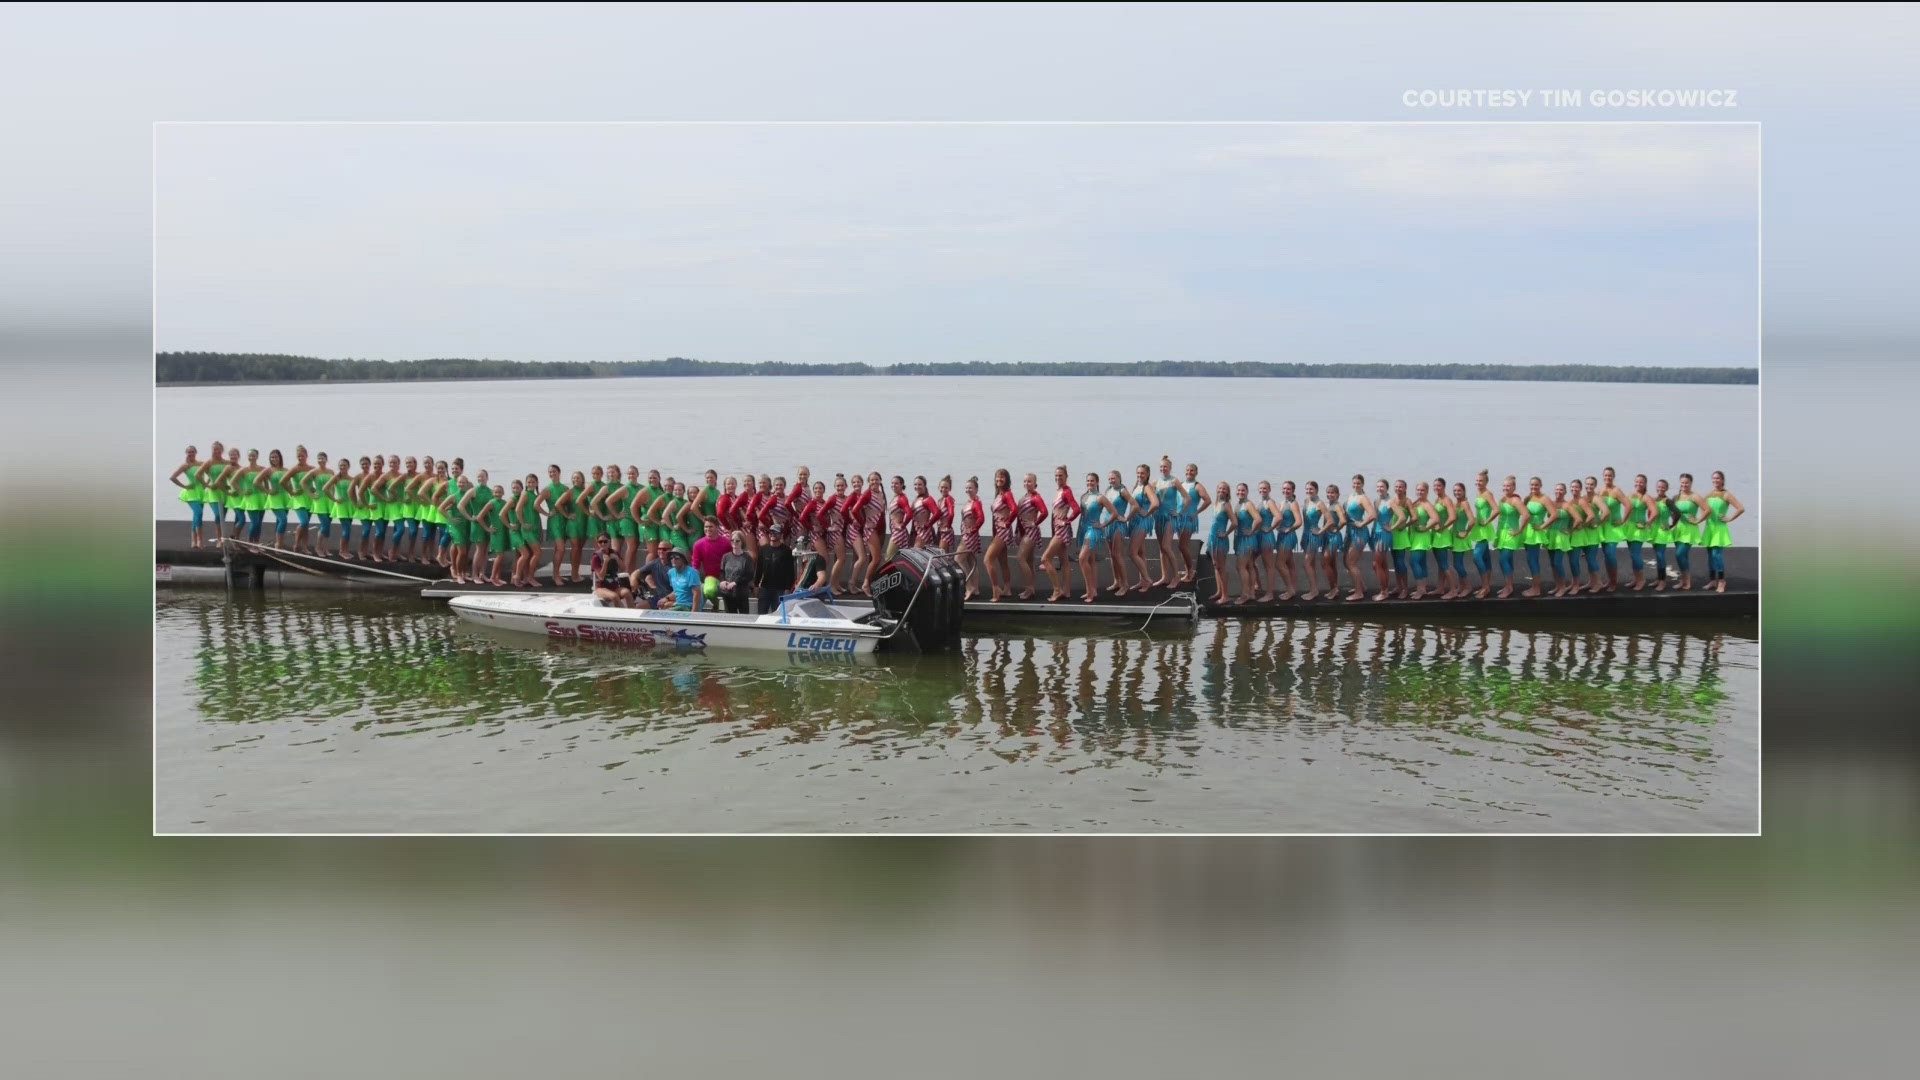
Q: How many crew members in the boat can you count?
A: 7